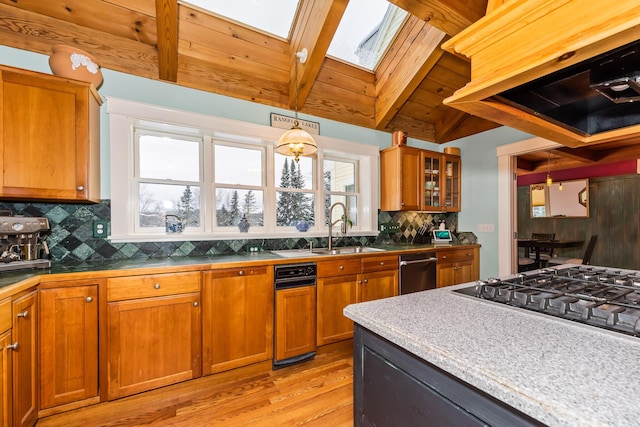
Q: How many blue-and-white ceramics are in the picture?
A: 3